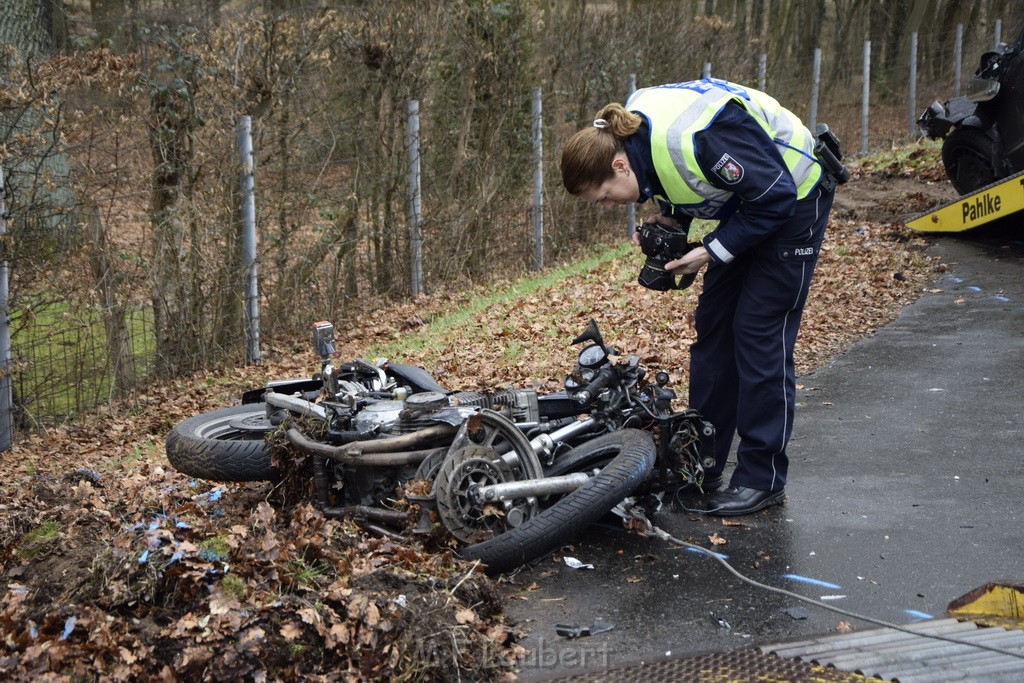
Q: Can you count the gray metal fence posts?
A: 12